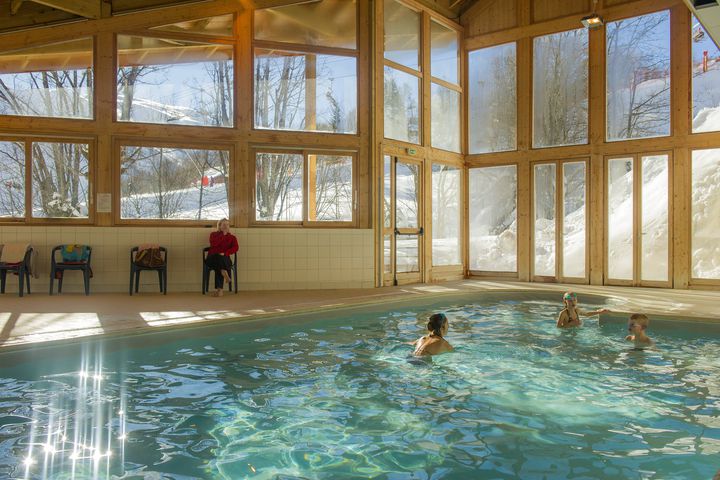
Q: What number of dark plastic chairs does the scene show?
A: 4